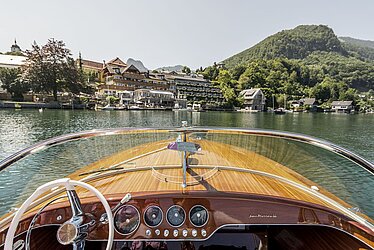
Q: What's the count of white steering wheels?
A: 1